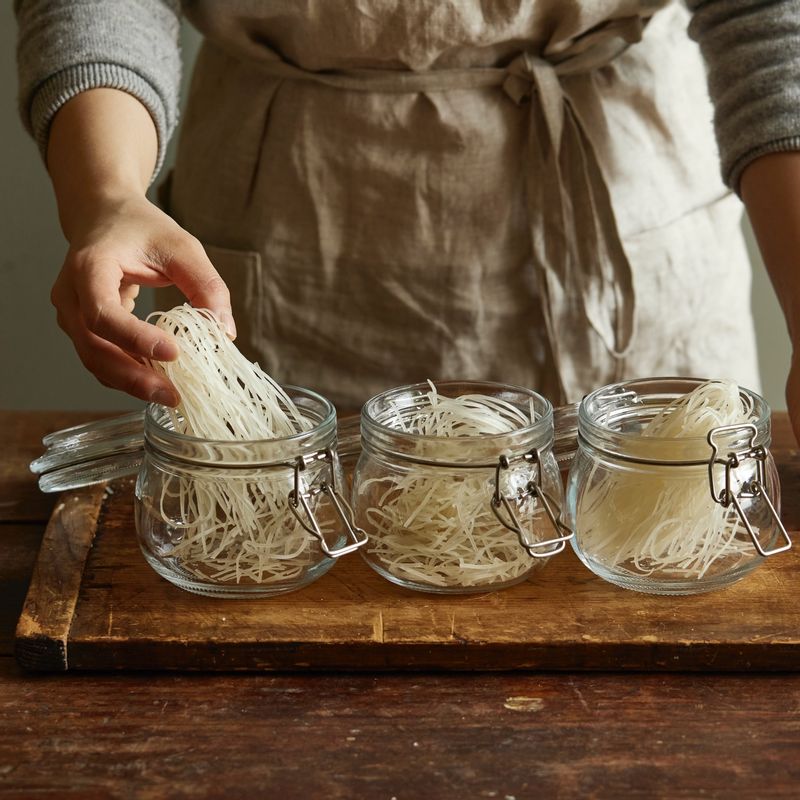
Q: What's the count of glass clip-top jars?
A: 3